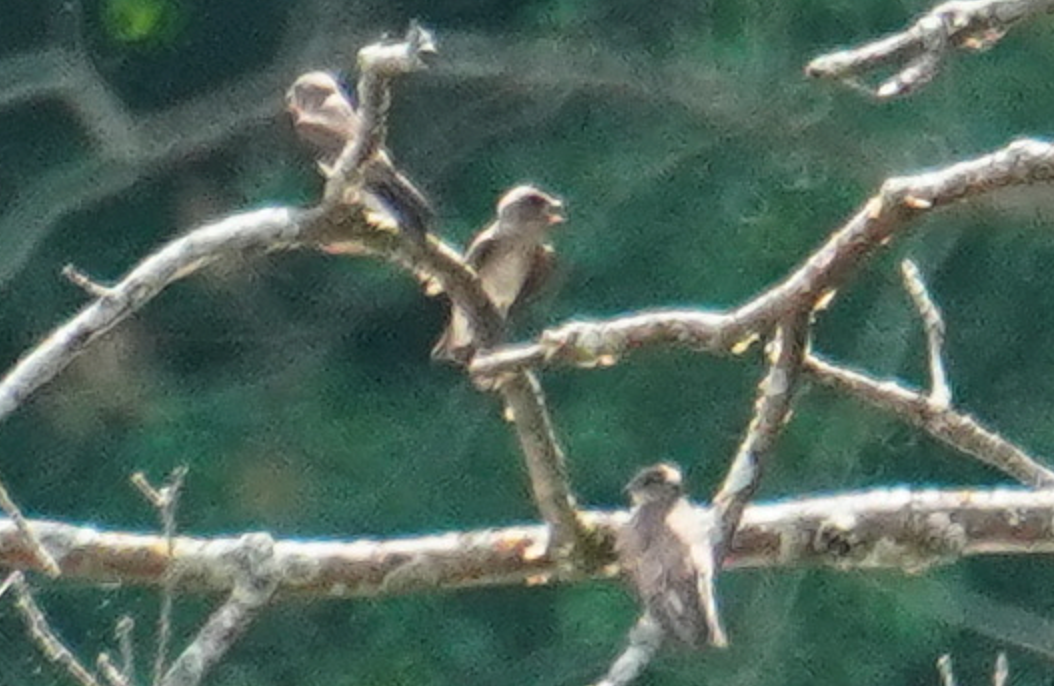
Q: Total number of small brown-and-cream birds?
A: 3